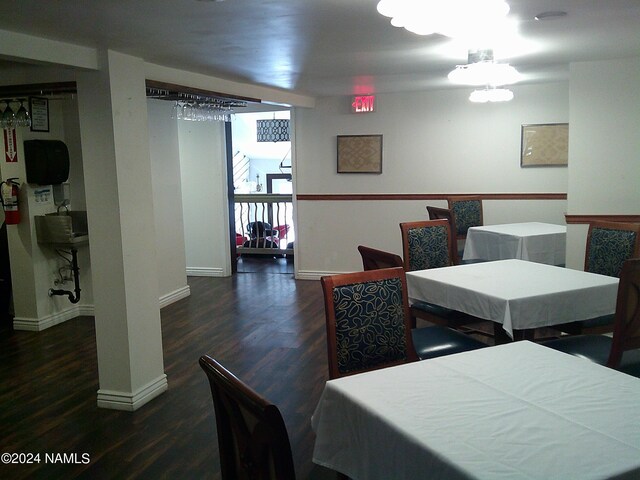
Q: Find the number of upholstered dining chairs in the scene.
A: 8